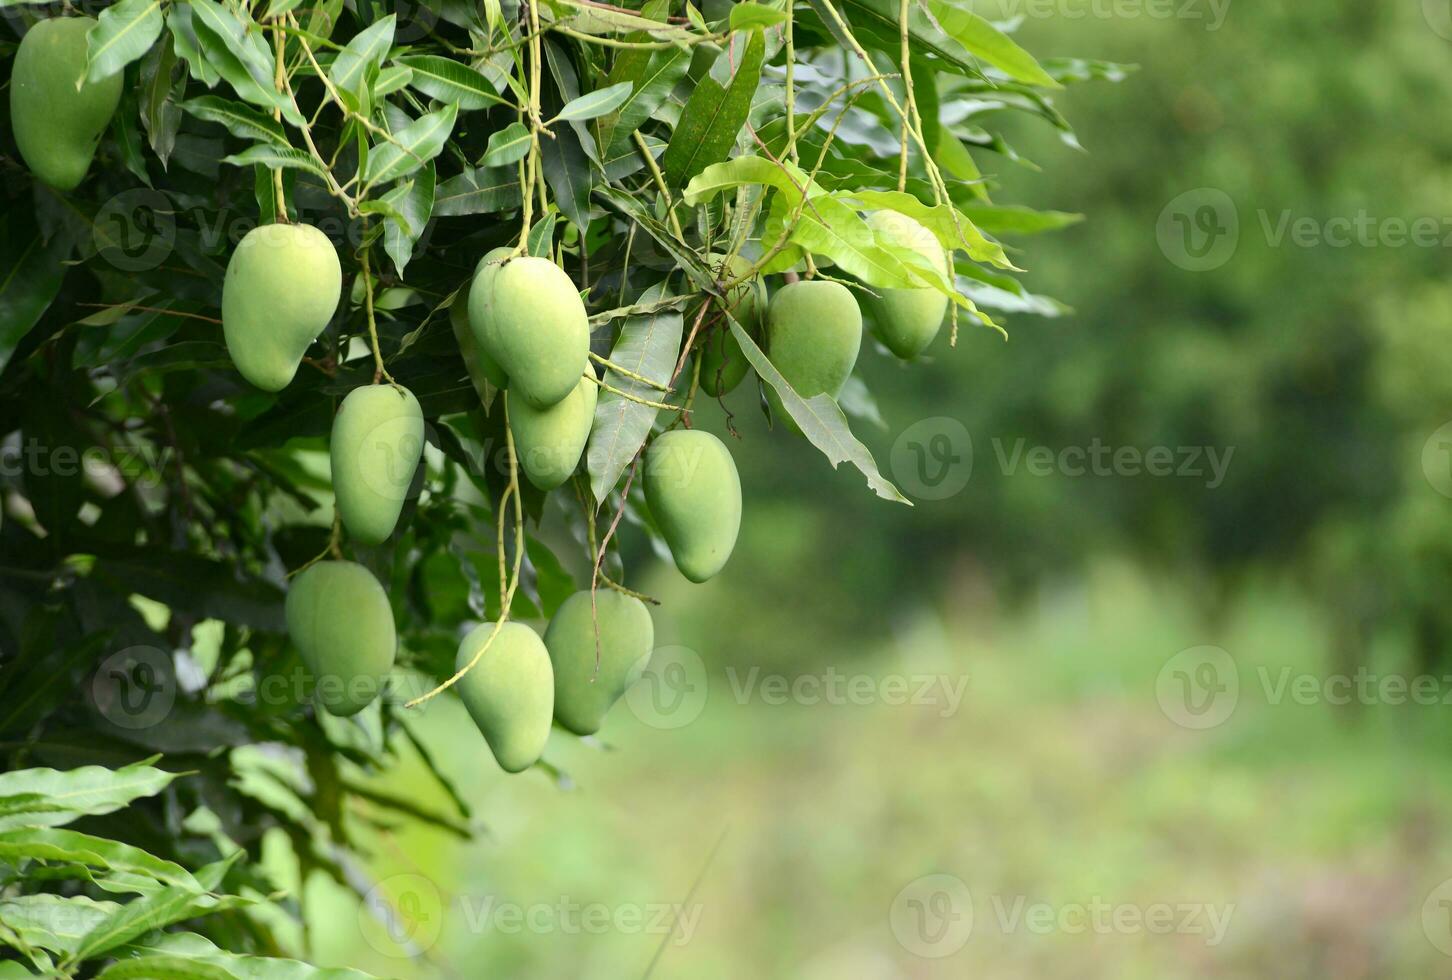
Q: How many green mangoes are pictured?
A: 13